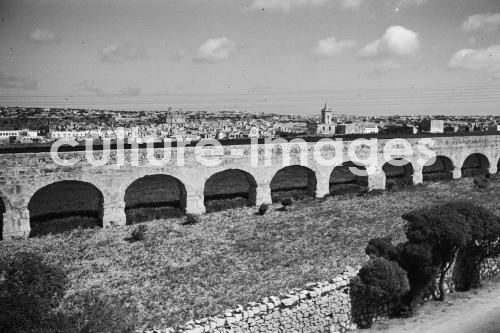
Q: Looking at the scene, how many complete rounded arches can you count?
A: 8